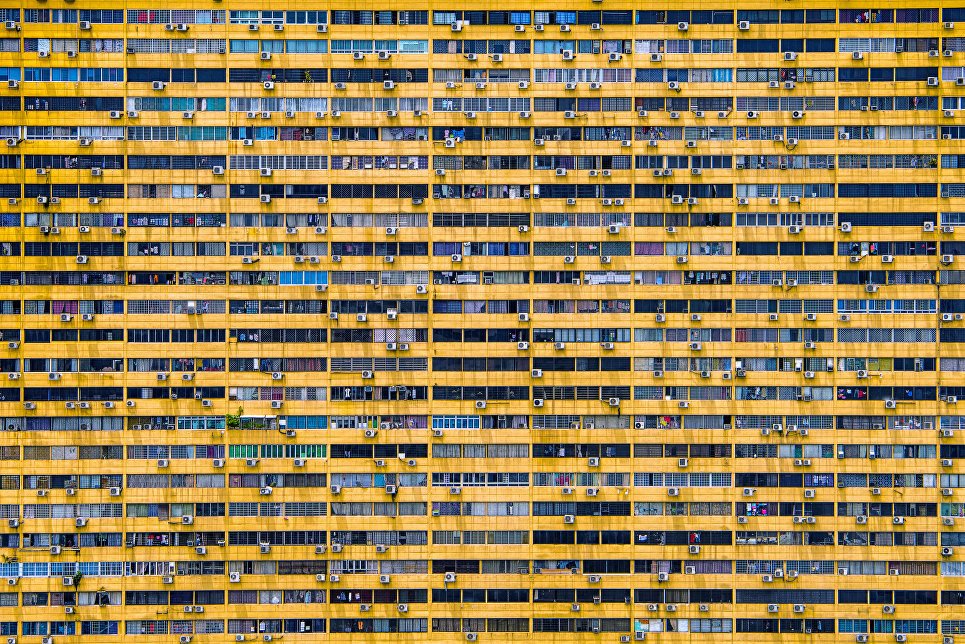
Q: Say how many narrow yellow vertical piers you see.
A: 10